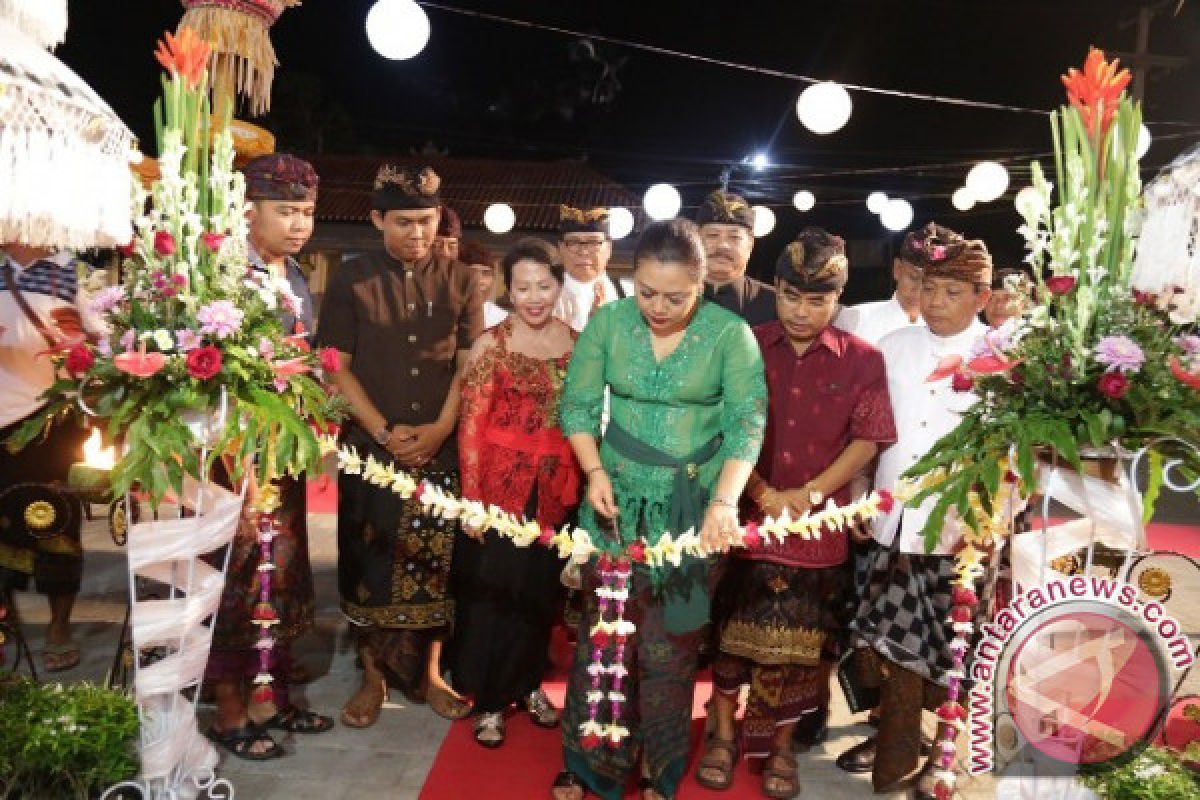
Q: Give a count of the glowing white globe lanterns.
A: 13